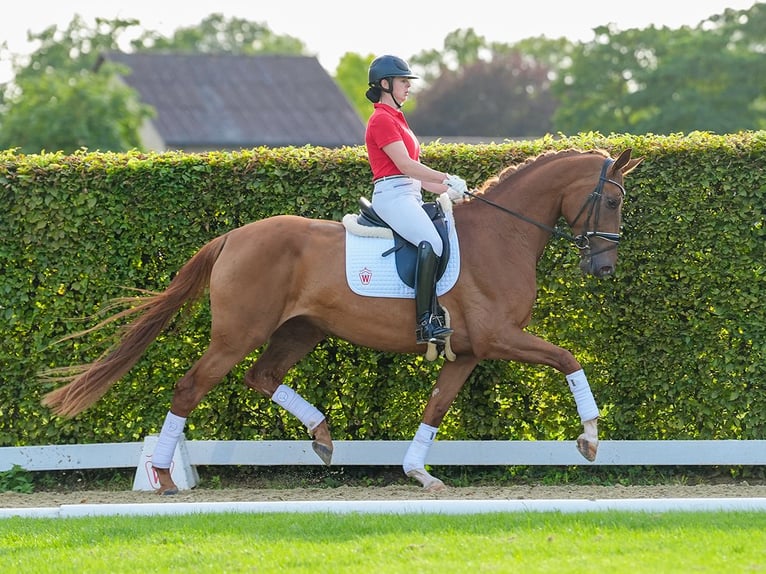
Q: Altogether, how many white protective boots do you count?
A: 4